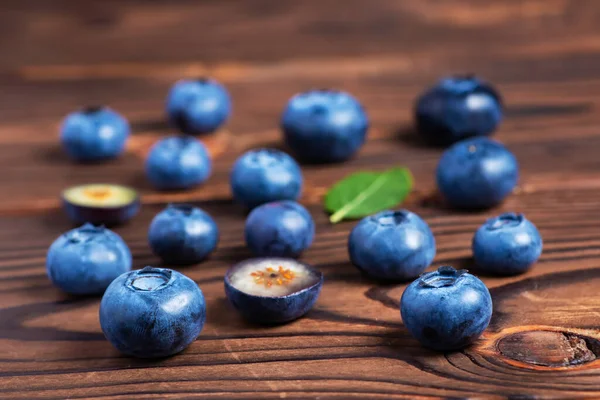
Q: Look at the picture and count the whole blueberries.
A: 14